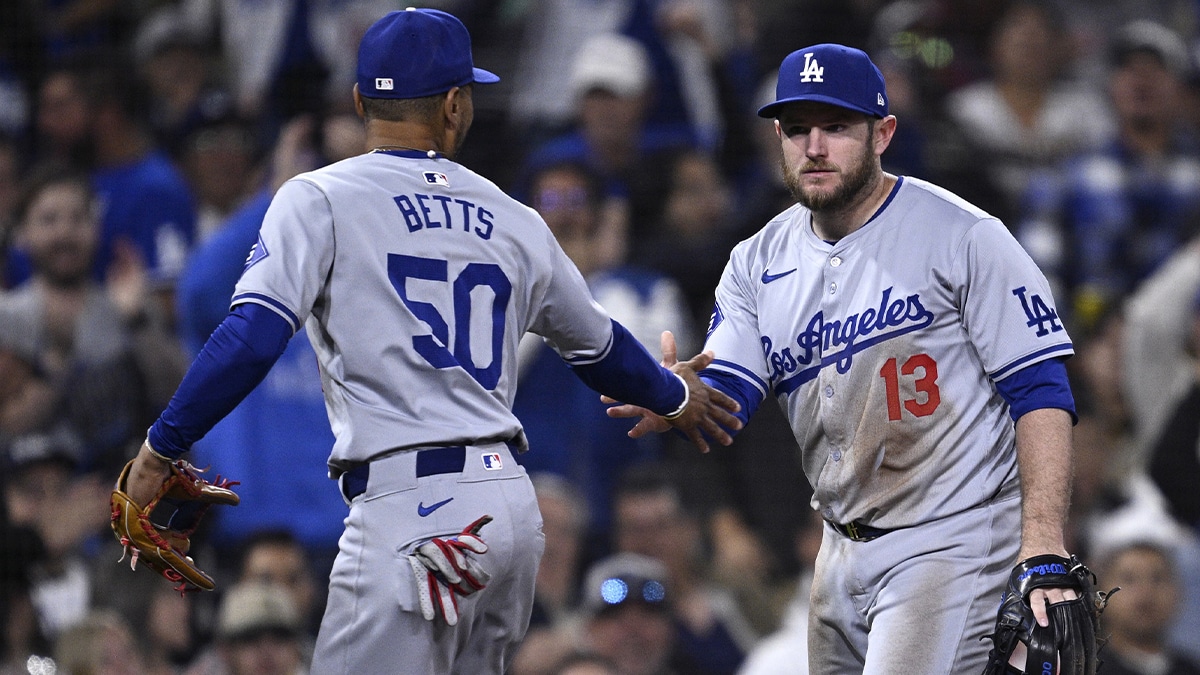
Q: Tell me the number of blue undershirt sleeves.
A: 4